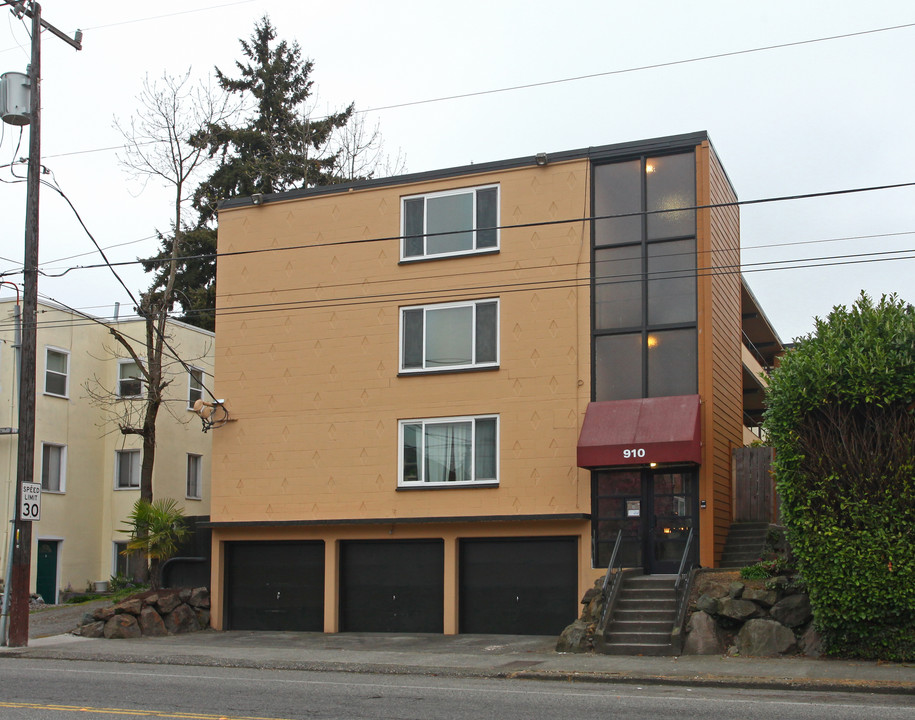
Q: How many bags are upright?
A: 0